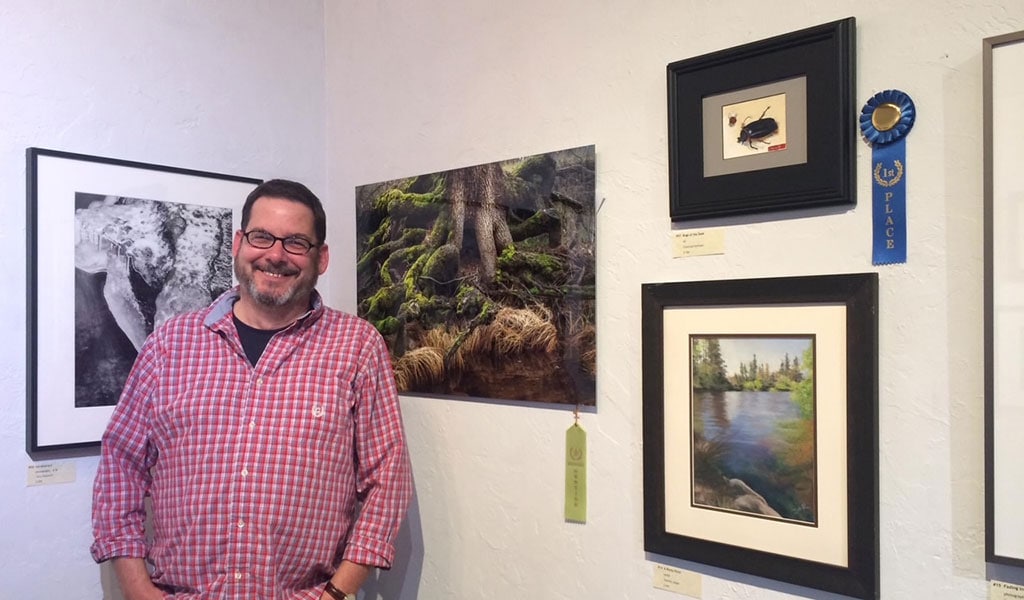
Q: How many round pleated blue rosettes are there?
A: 1